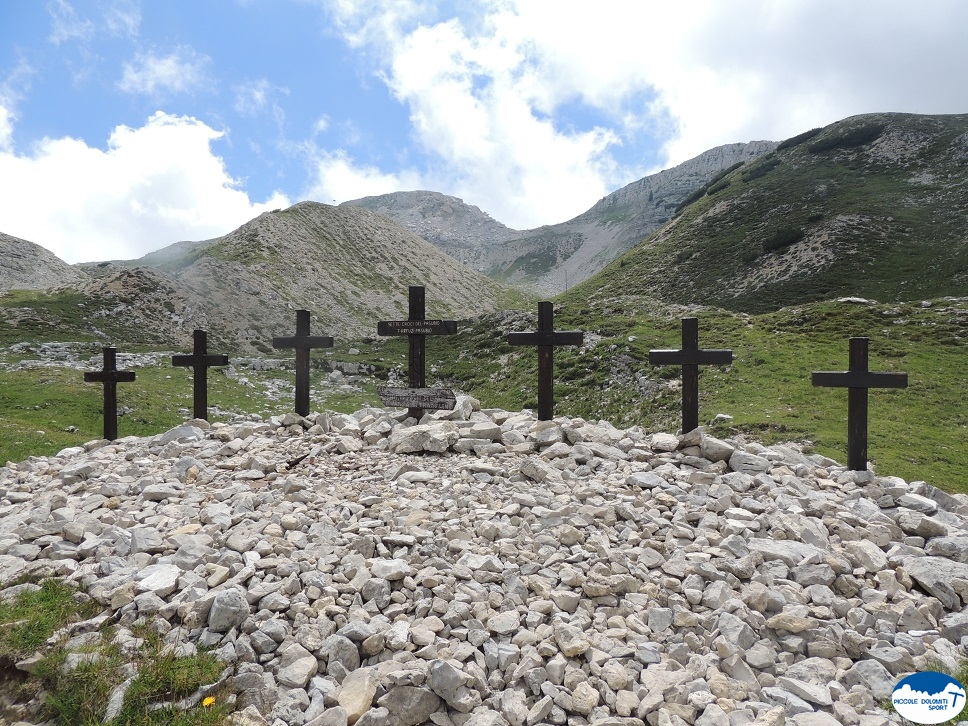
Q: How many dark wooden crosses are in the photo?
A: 7